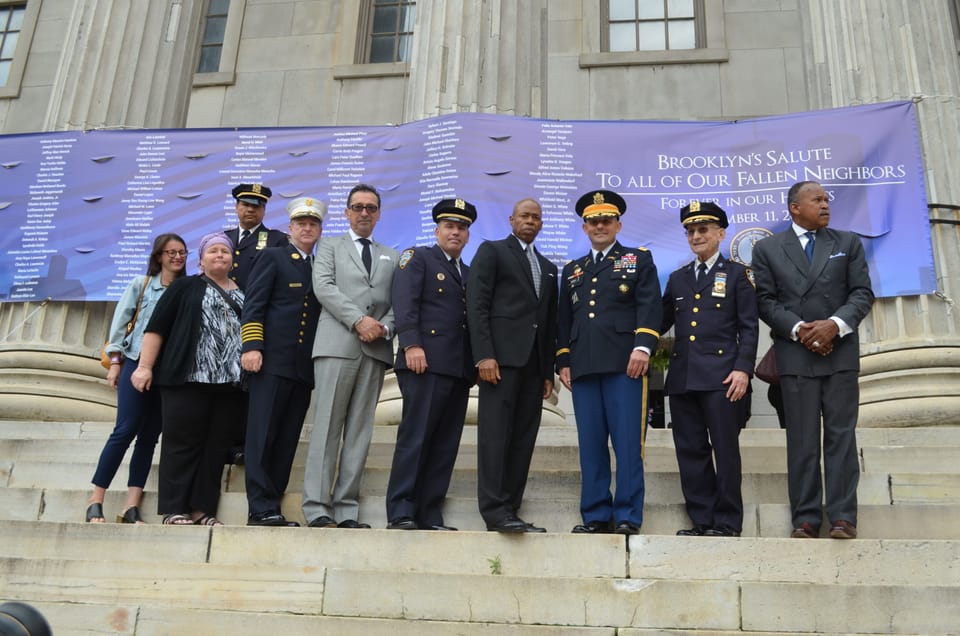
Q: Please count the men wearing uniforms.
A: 5